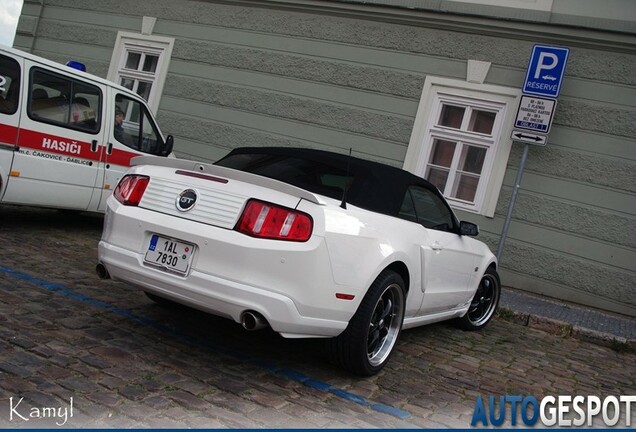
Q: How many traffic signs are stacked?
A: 3